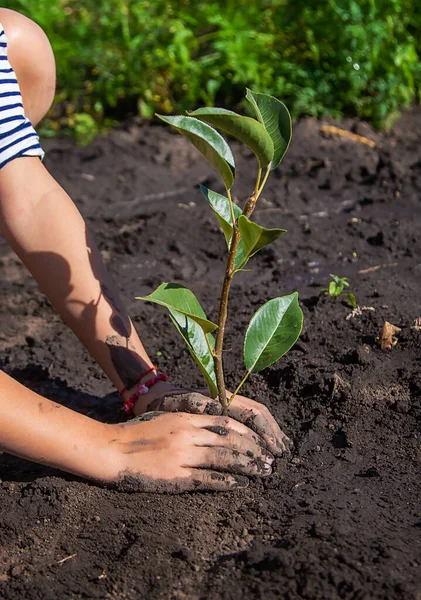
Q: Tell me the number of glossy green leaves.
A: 8